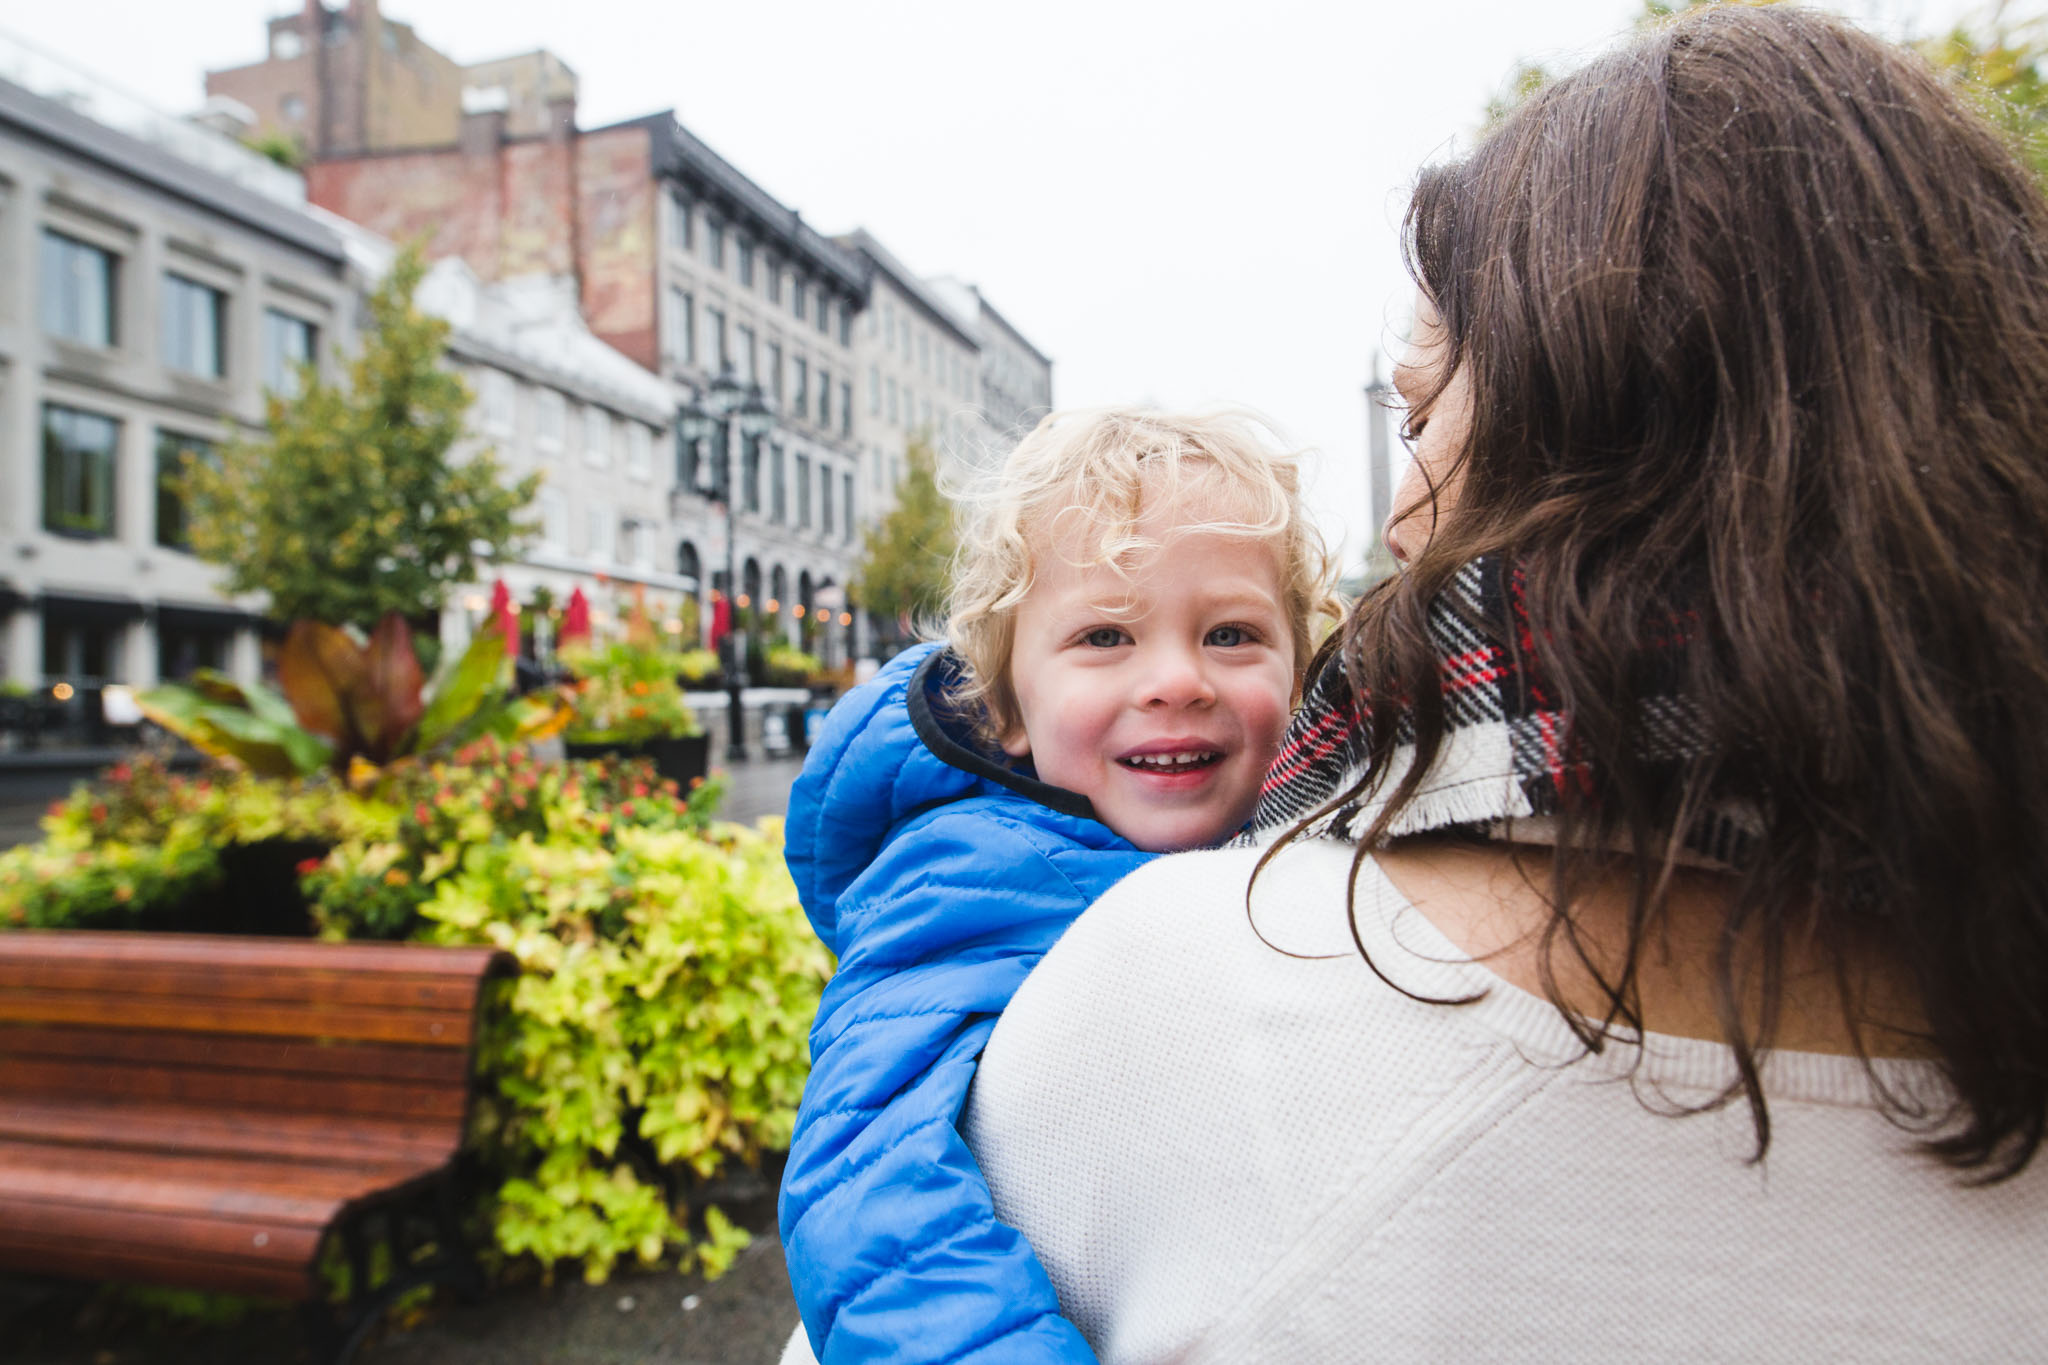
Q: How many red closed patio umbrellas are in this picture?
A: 3